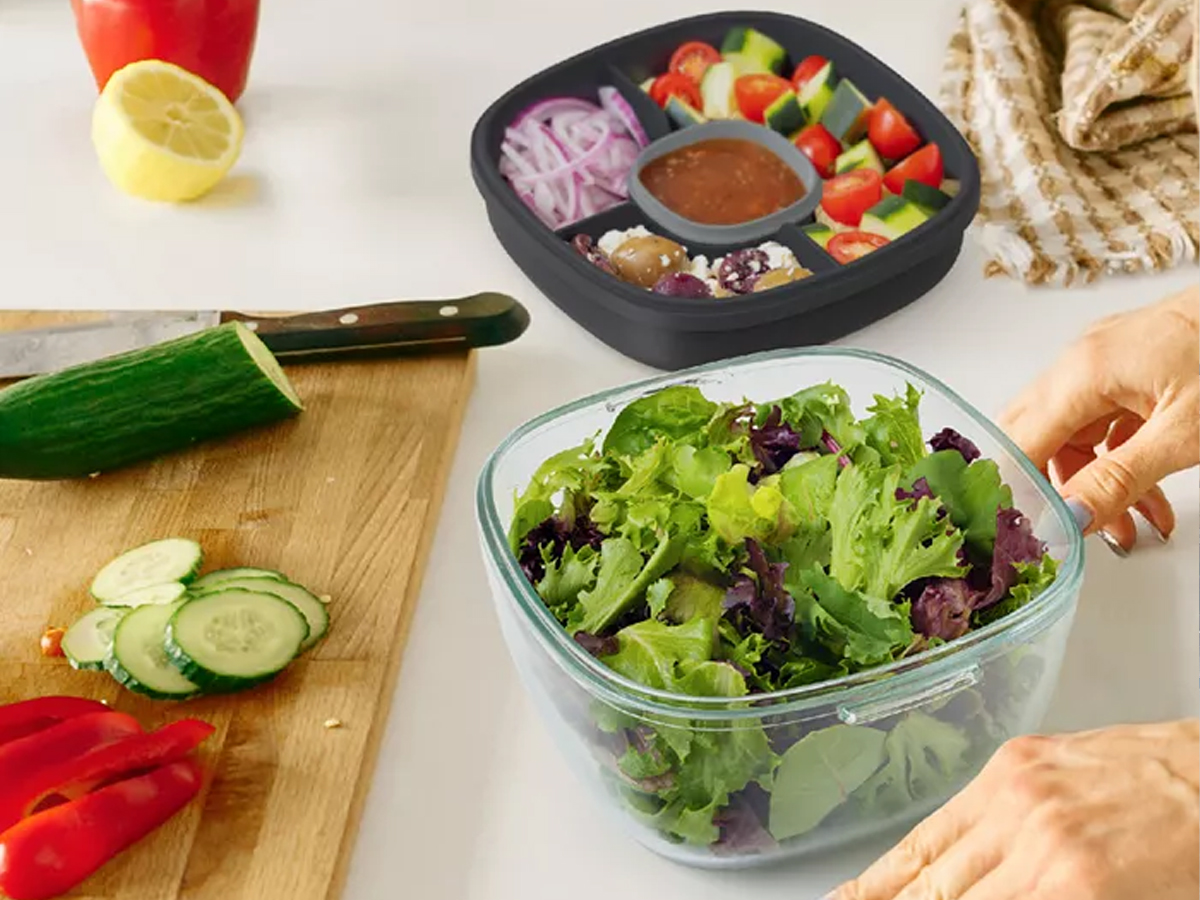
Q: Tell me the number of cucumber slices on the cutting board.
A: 7